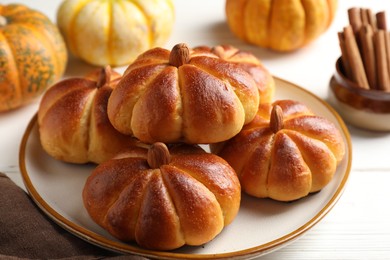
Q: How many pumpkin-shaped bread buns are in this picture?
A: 5